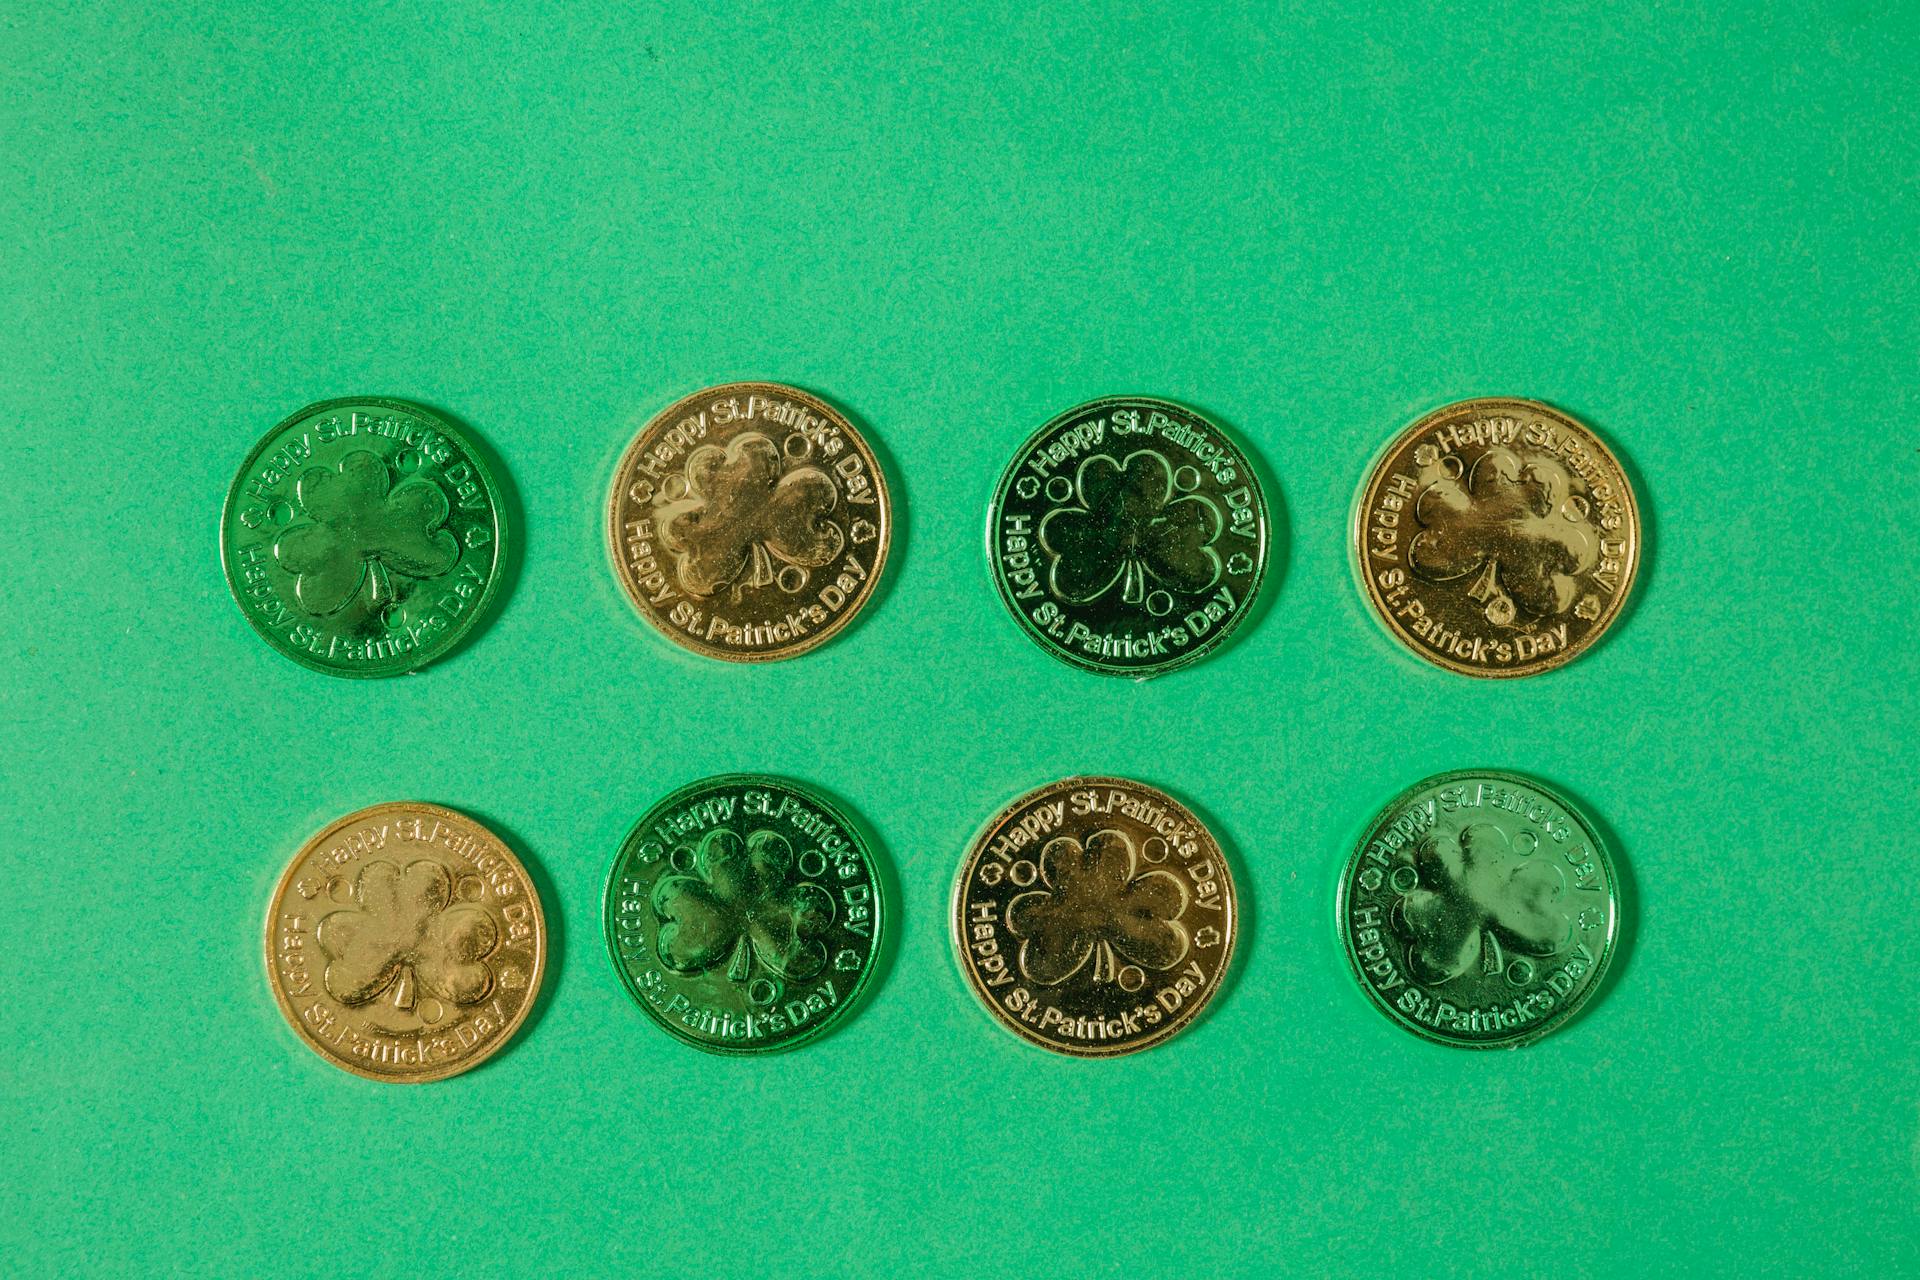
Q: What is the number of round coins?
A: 8